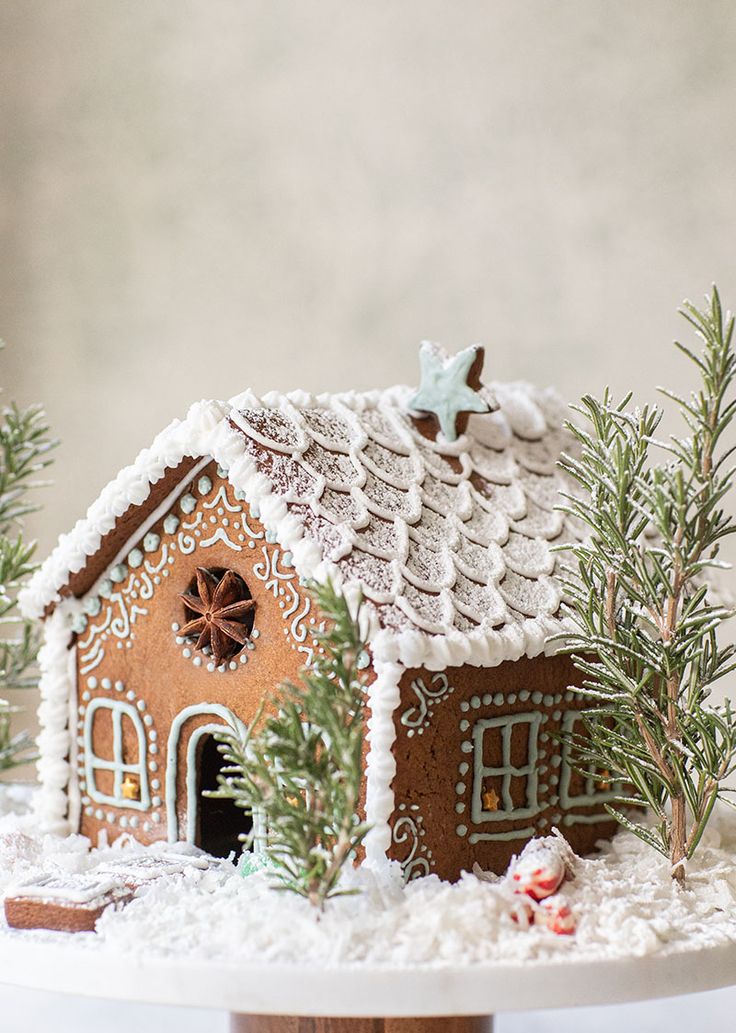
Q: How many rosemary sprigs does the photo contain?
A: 3